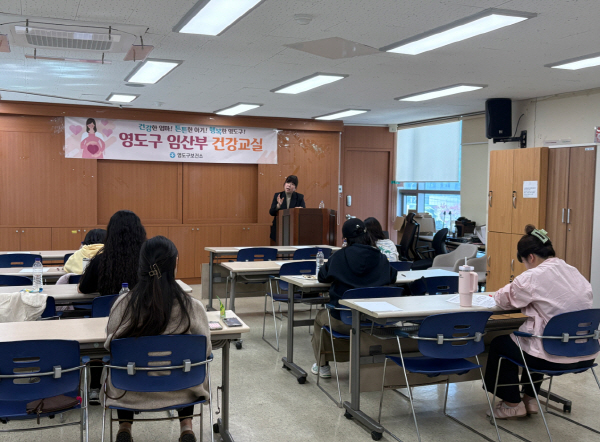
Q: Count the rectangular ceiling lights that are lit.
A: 9